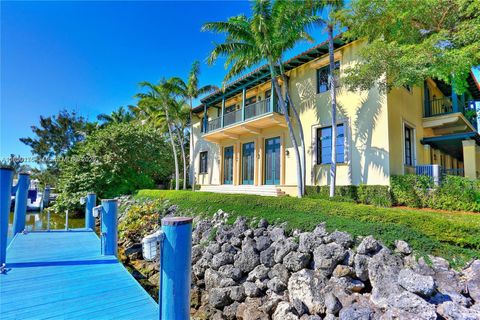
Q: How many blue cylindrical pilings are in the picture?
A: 5